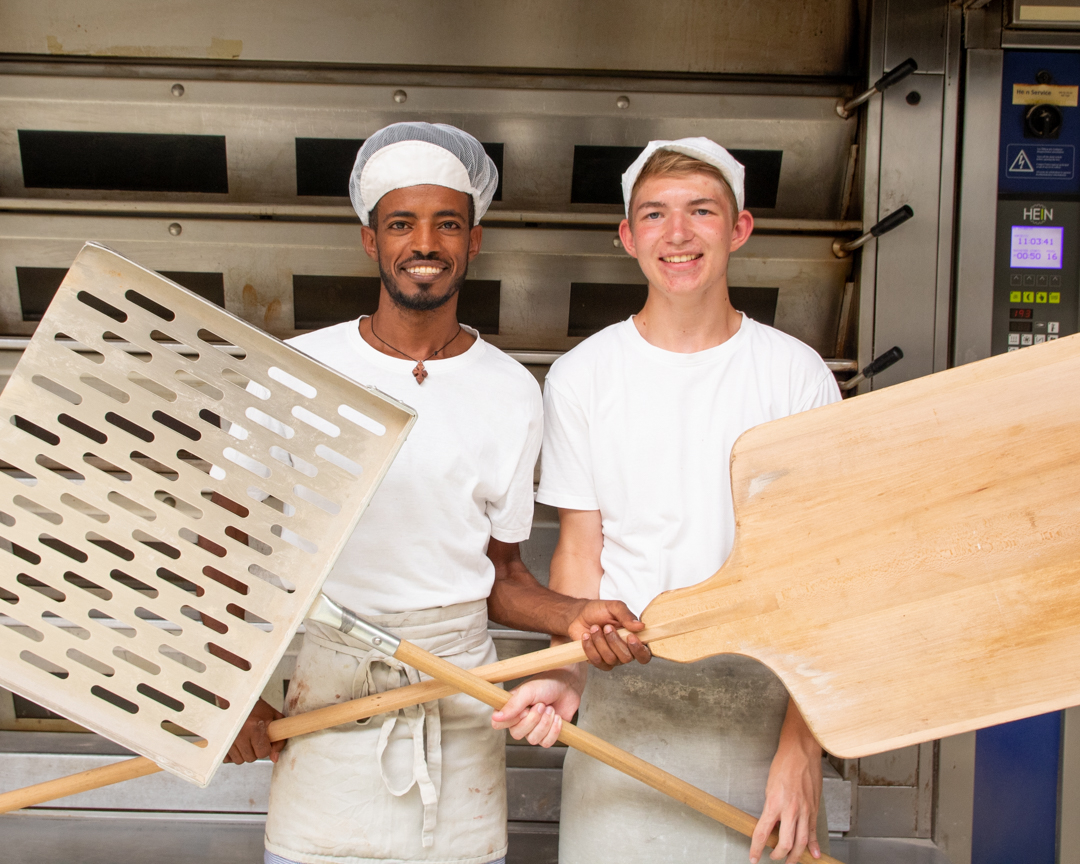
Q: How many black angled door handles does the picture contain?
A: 3